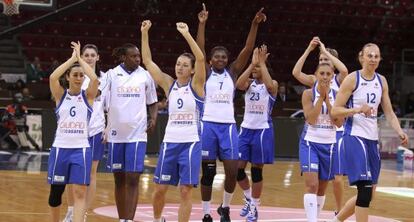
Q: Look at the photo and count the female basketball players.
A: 9